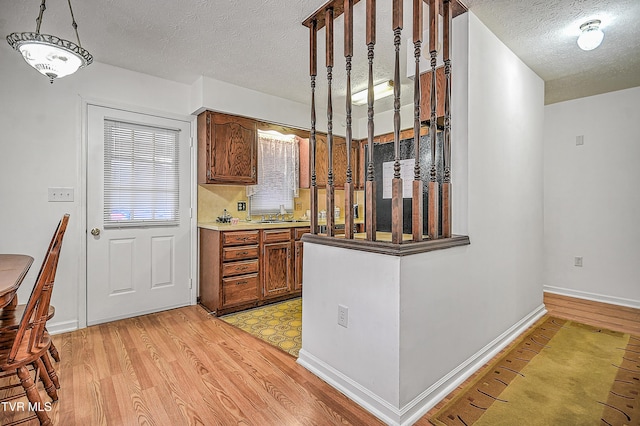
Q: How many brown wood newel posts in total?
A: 8